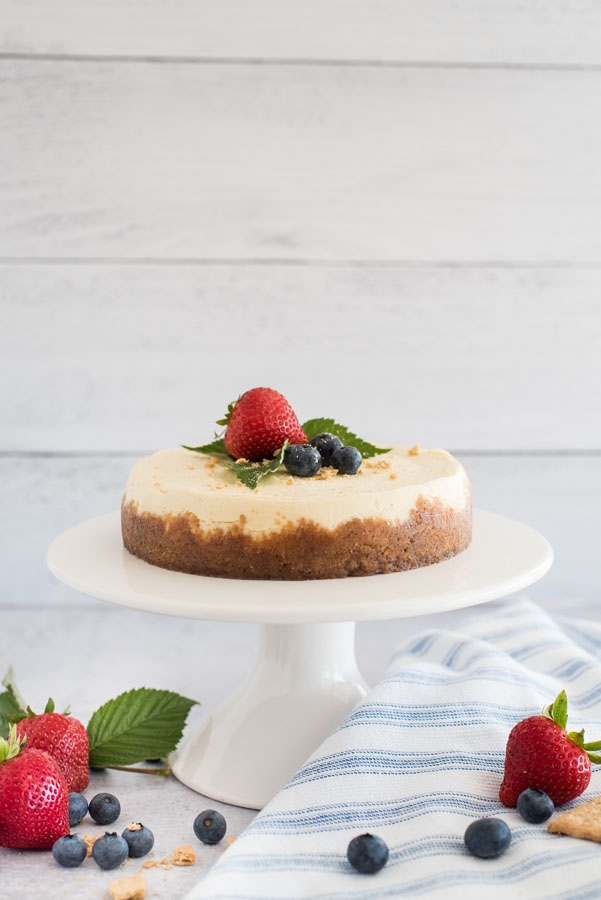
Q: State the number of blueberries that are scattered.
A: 9